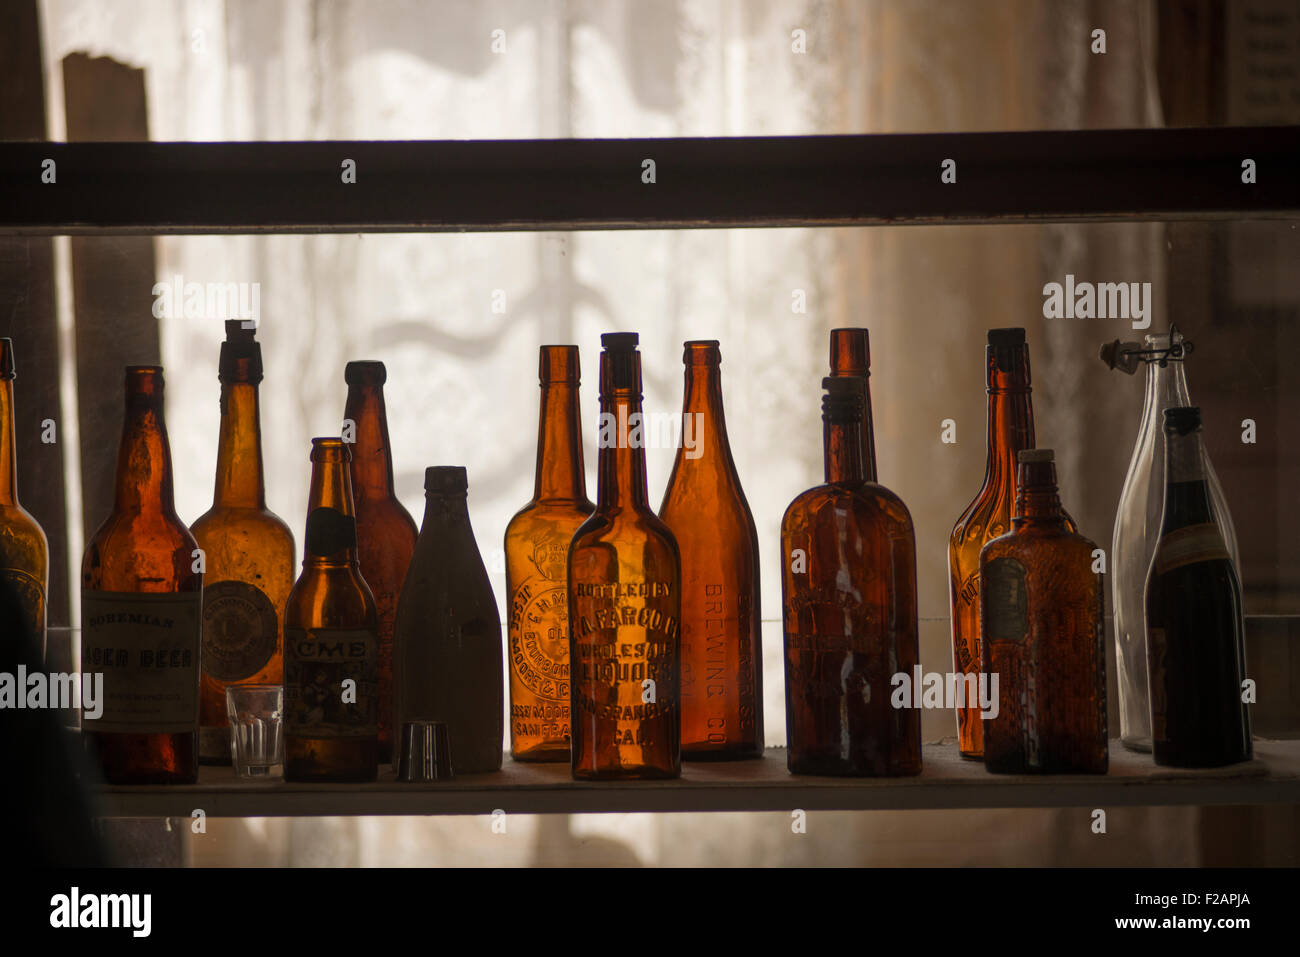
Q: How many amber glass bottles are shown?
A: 12